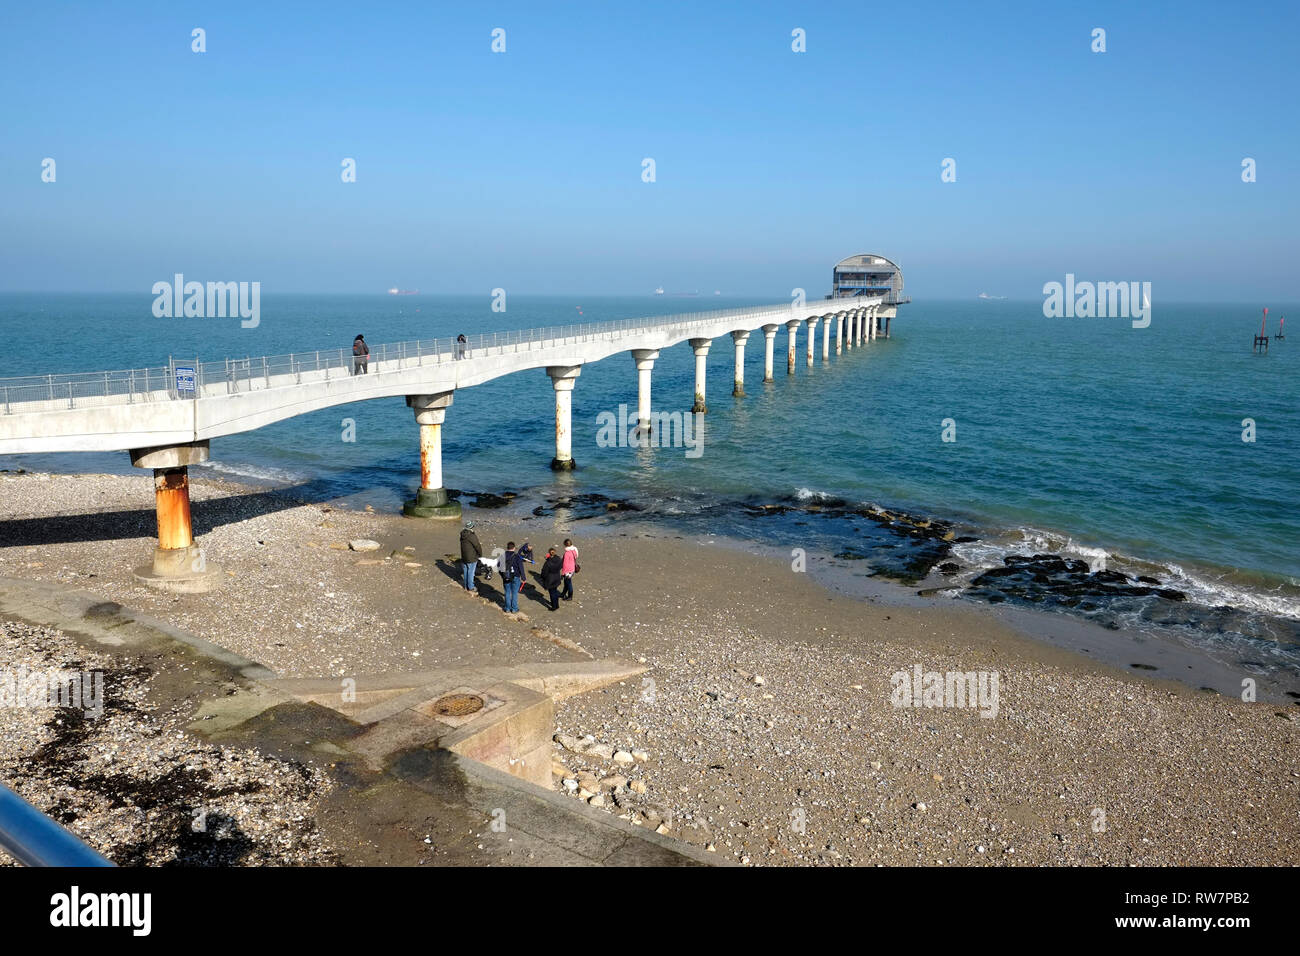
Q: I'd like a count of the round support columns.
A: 15